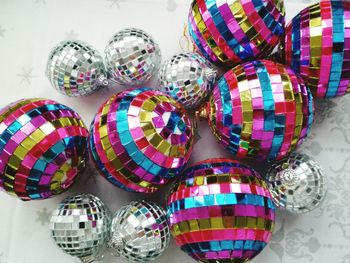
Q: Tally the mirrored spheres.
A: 12